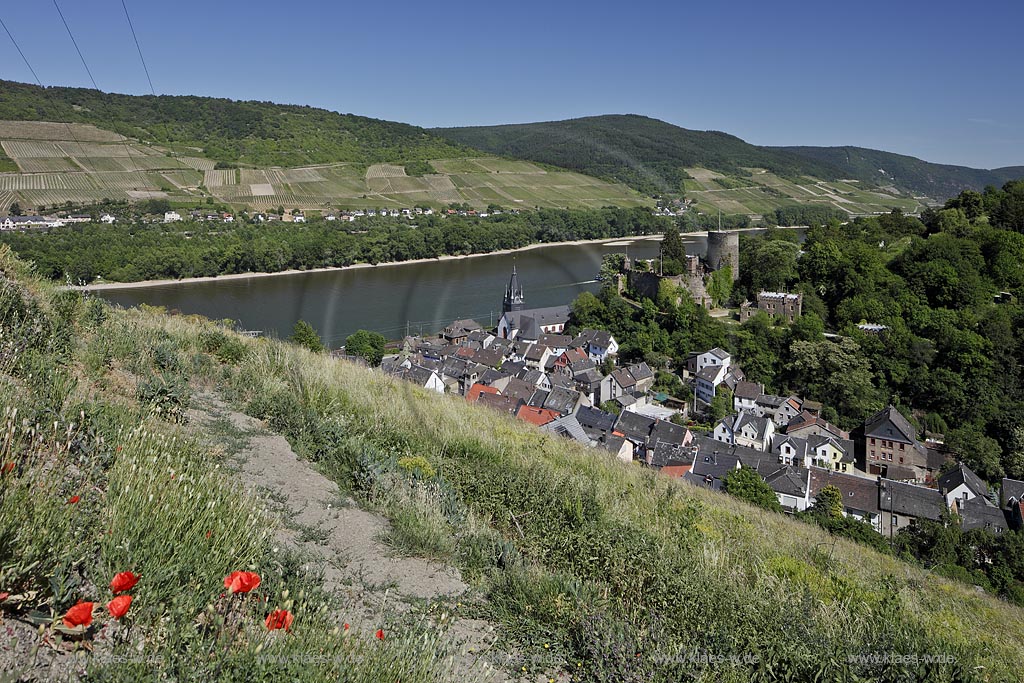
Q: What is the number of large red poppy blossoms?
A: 5